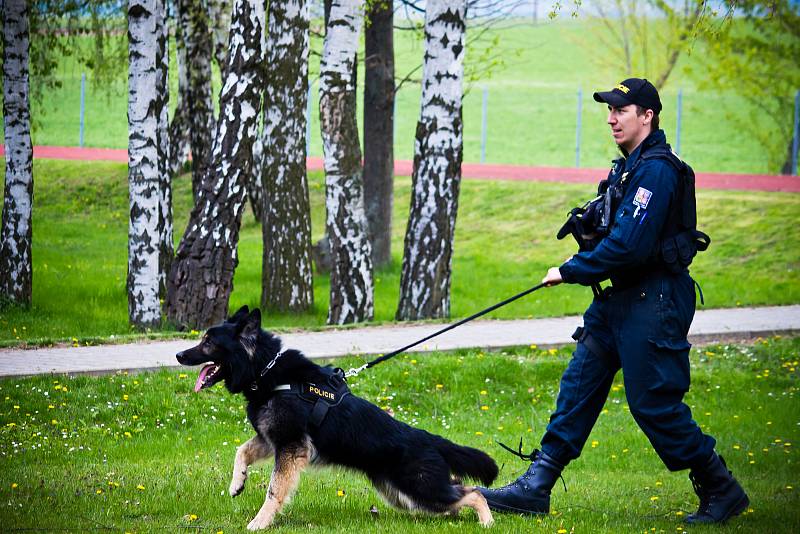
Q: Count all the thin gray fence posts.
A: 7